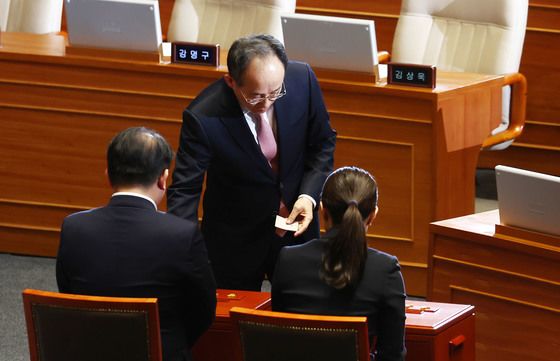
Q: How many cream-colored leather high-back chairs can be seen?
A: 3